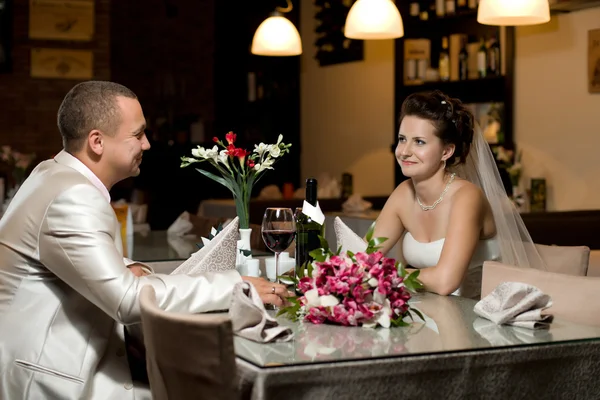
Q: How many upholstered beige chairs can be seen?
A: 3